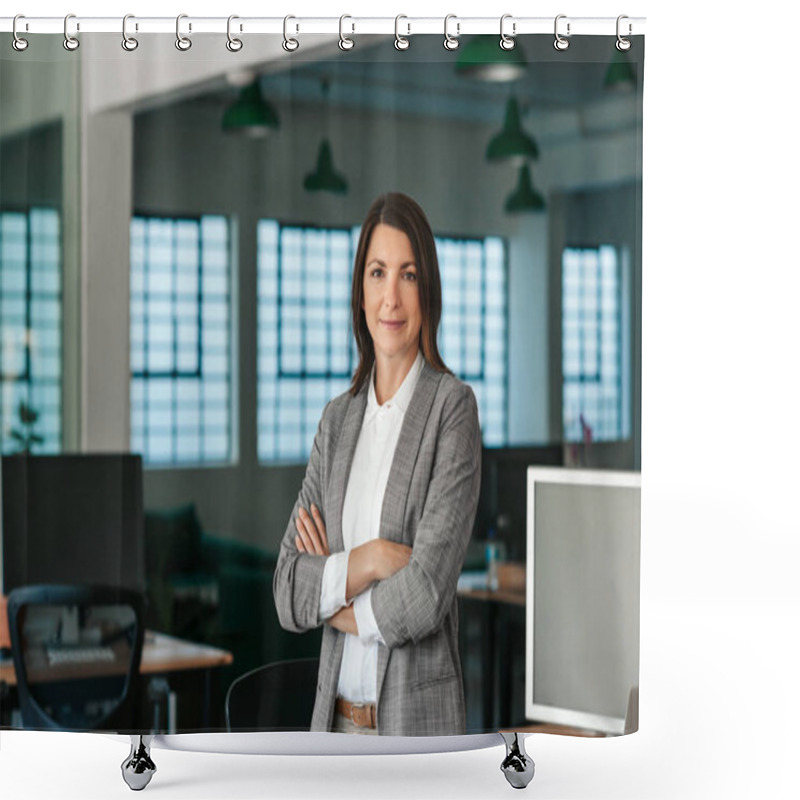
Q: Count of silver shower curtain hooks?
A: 12